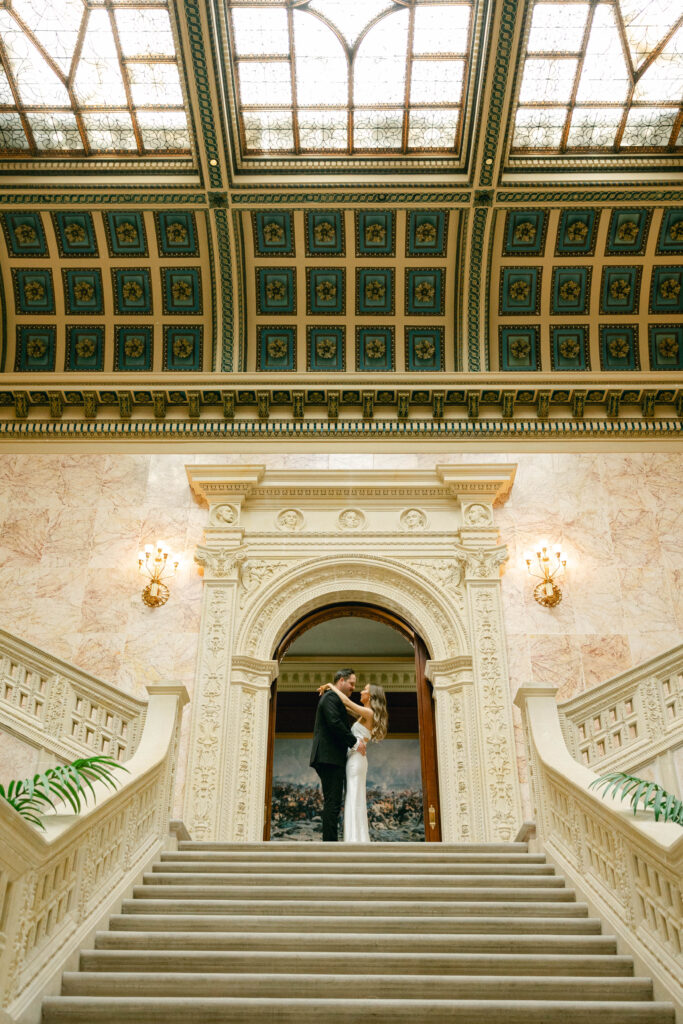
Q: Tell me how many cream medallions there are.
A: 5